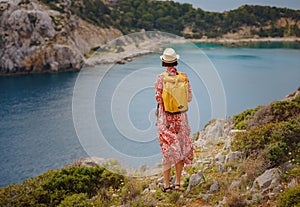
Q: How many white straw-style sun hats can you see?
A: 1